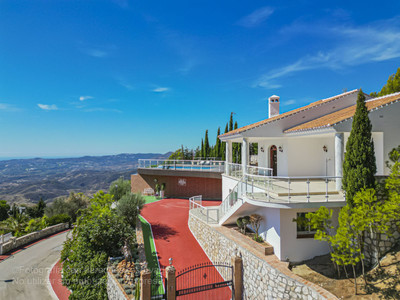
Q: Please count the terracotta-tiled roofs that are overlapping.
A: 2